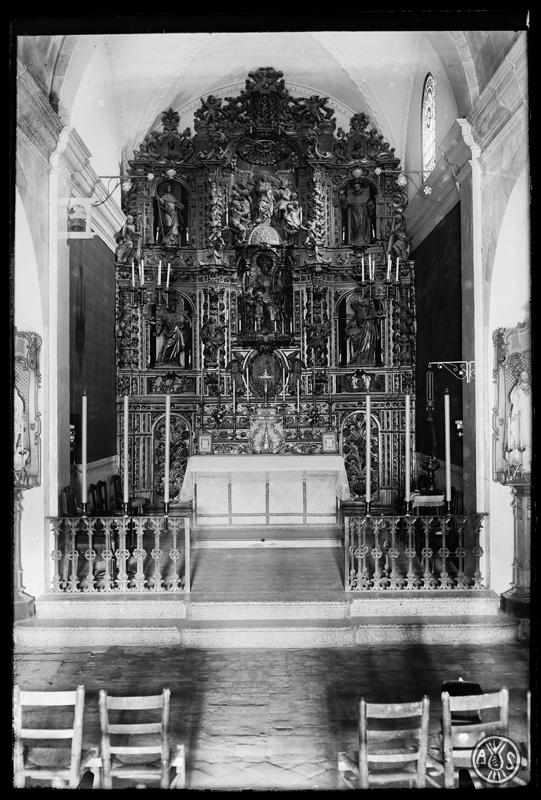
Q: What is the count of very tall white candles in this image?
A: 6